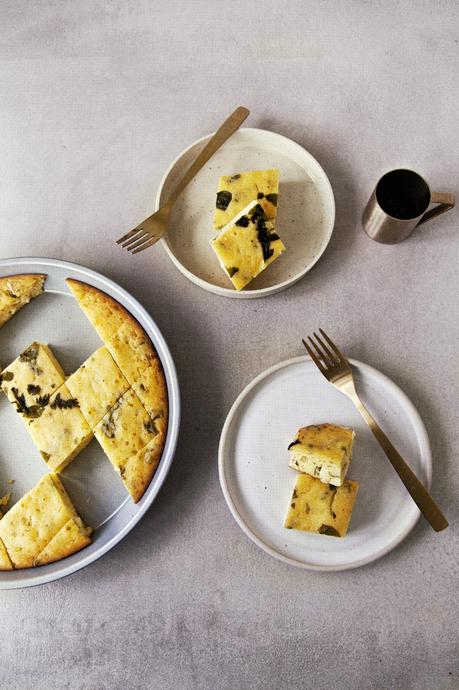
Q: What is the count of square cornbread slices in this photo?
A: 9